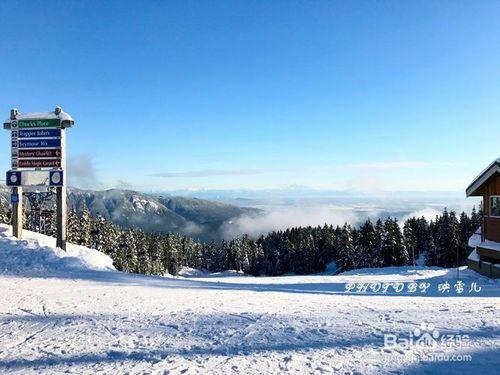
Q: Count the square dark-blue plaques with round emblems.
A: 2